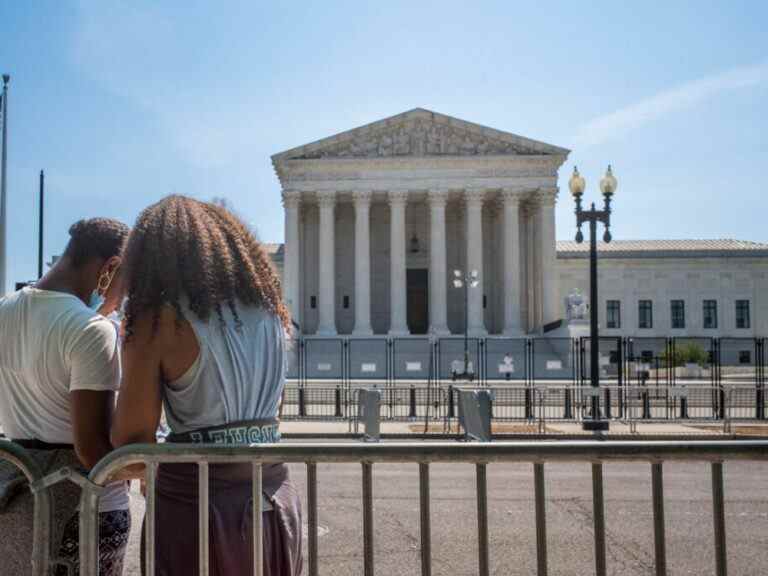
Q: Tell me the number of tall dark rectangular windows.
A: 5